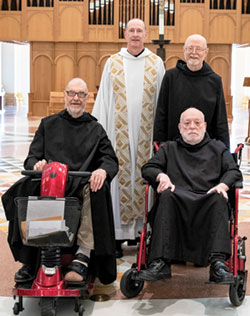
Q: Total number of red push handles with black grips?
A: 2